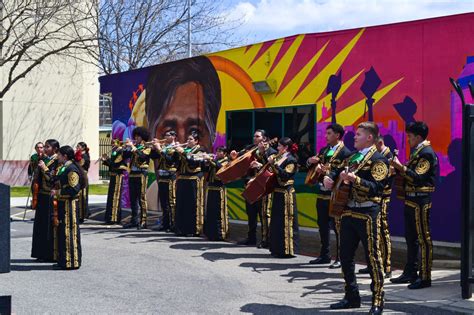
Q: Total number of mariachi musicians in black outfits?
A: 15